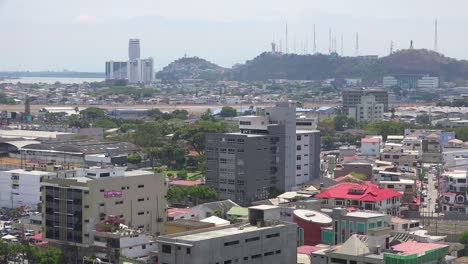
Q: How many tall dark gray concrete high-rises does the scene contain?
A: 1